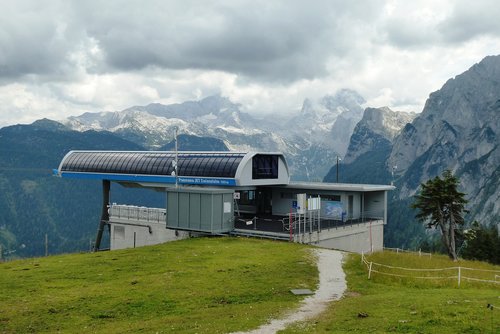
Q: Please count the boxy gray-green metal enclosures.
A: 1